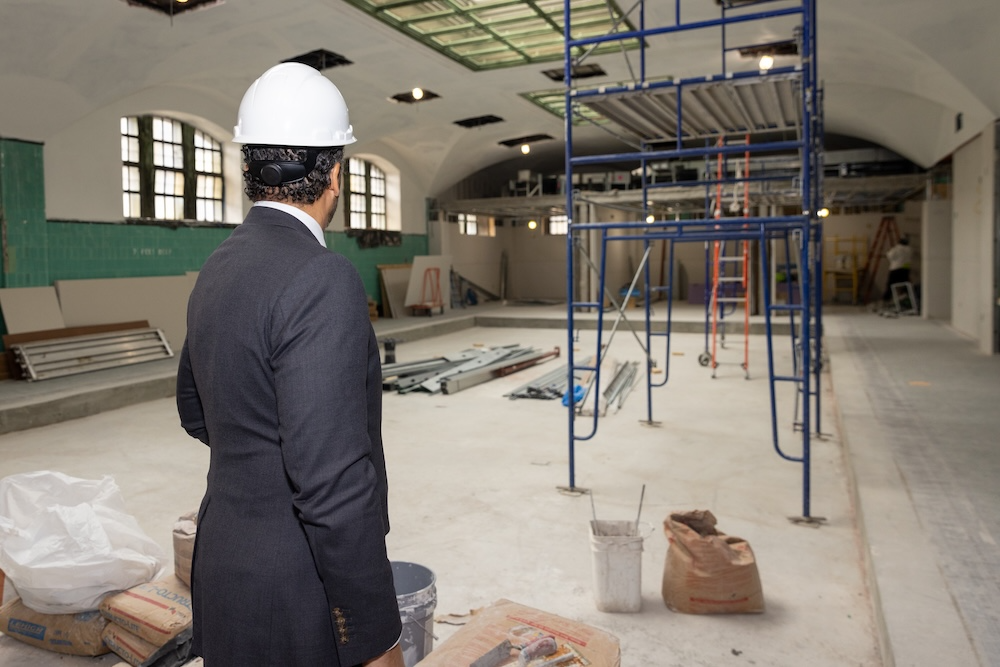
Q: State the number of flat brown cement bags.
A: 4